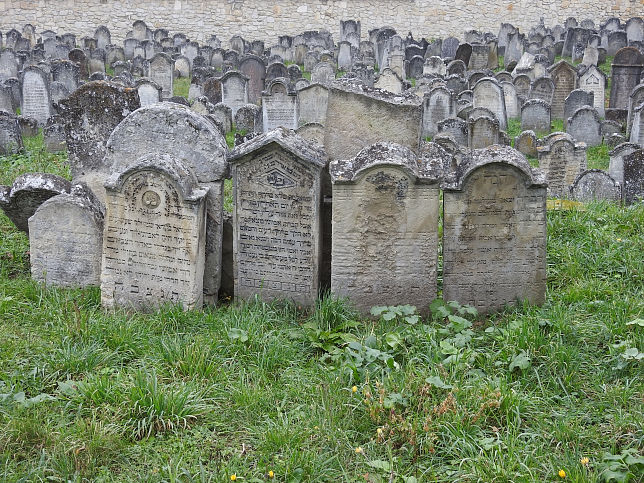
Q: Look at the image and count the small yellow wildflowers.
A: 7